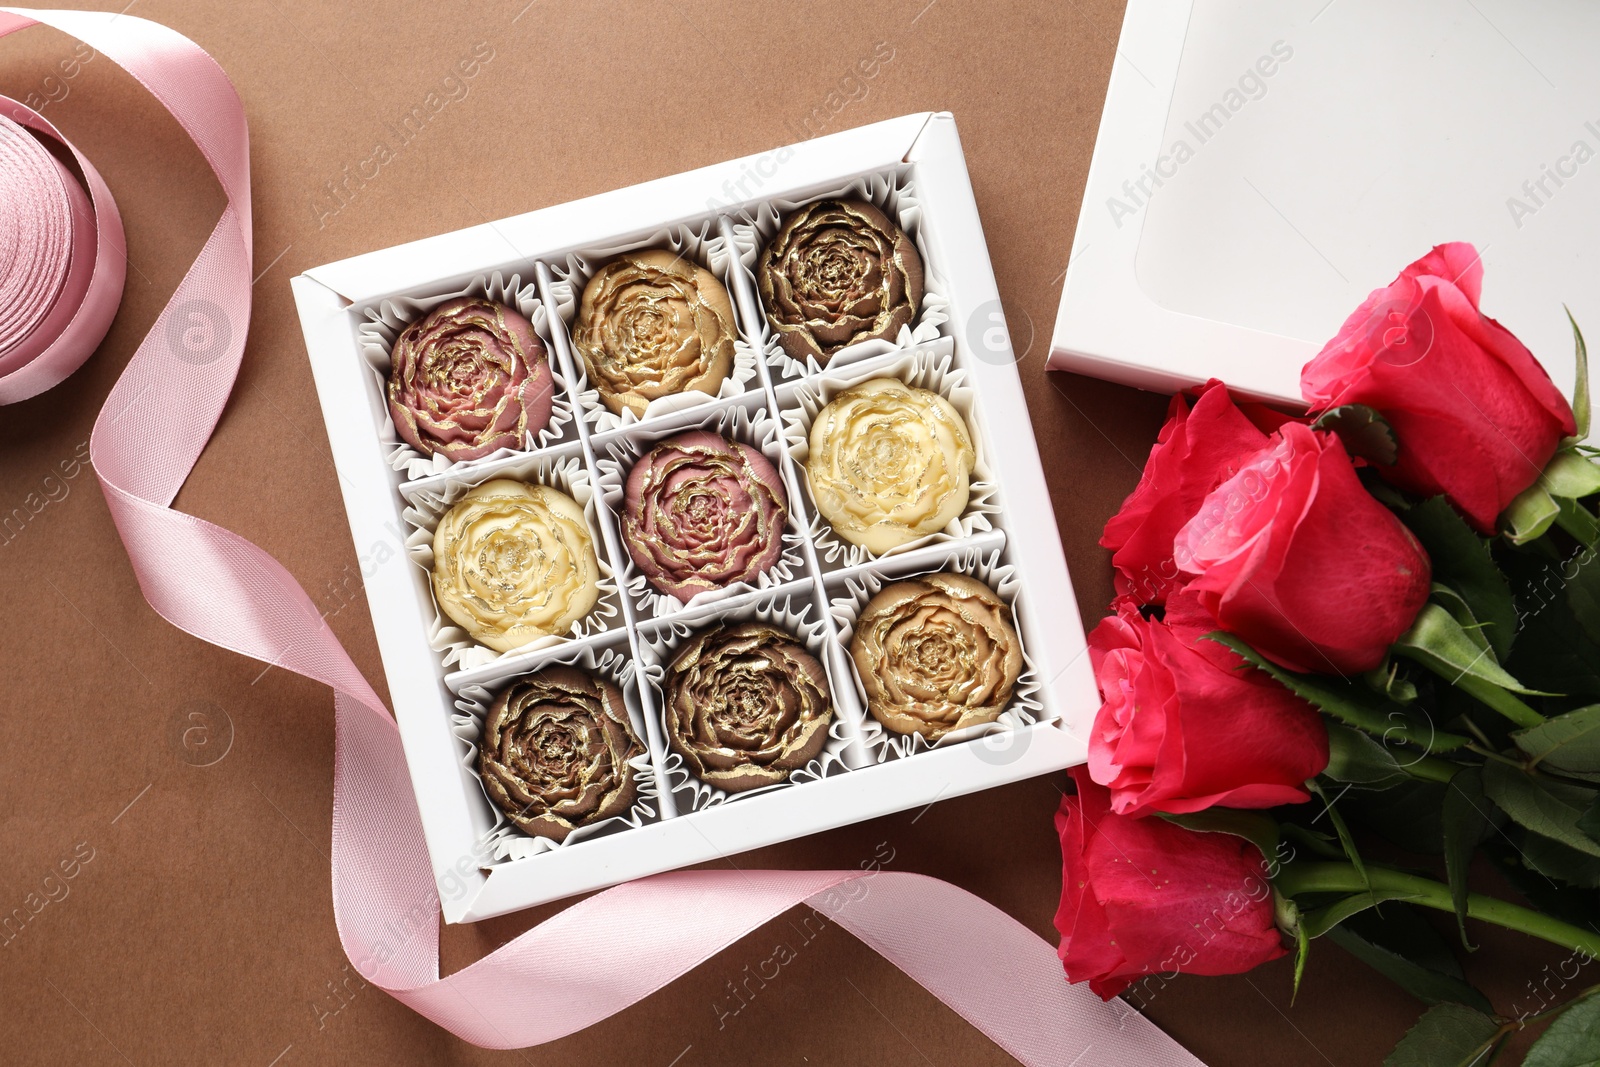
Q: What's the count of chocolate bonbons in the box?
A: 9